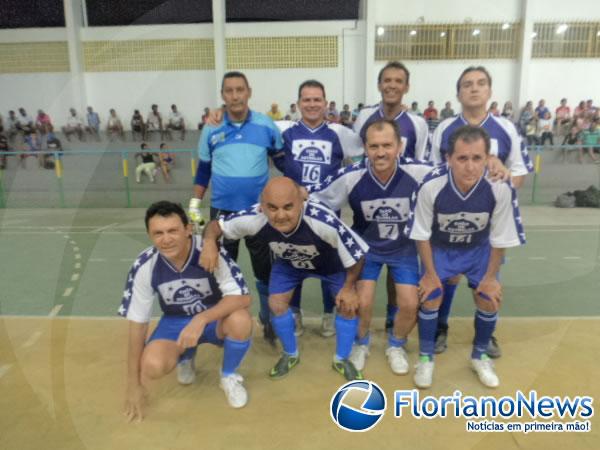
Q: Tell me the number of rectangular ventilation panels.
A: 5